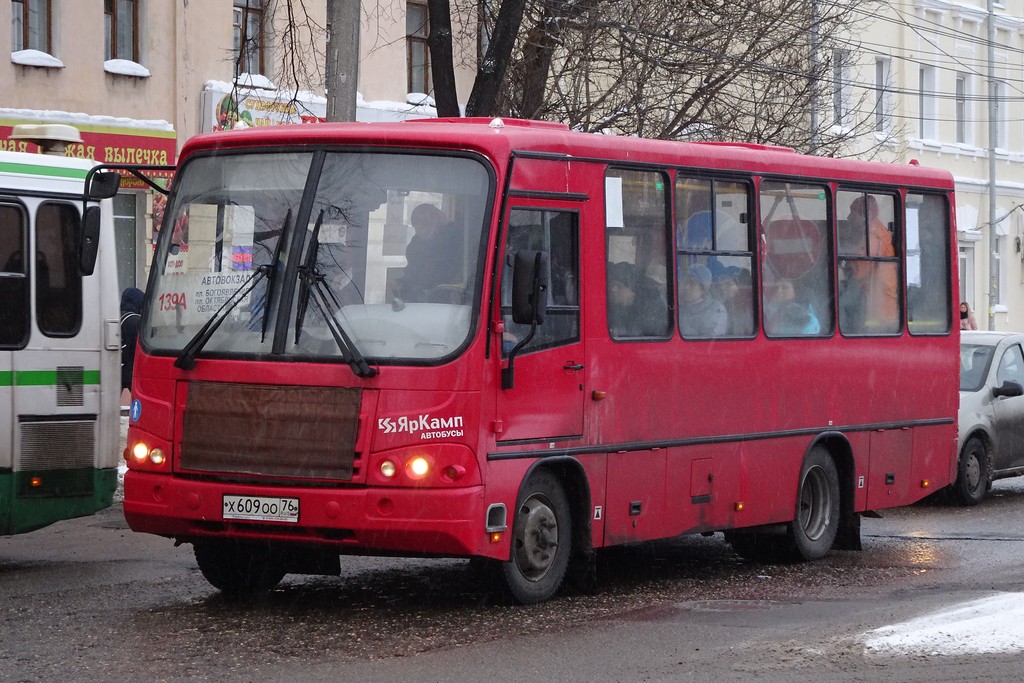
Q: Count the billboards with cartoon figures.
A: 1